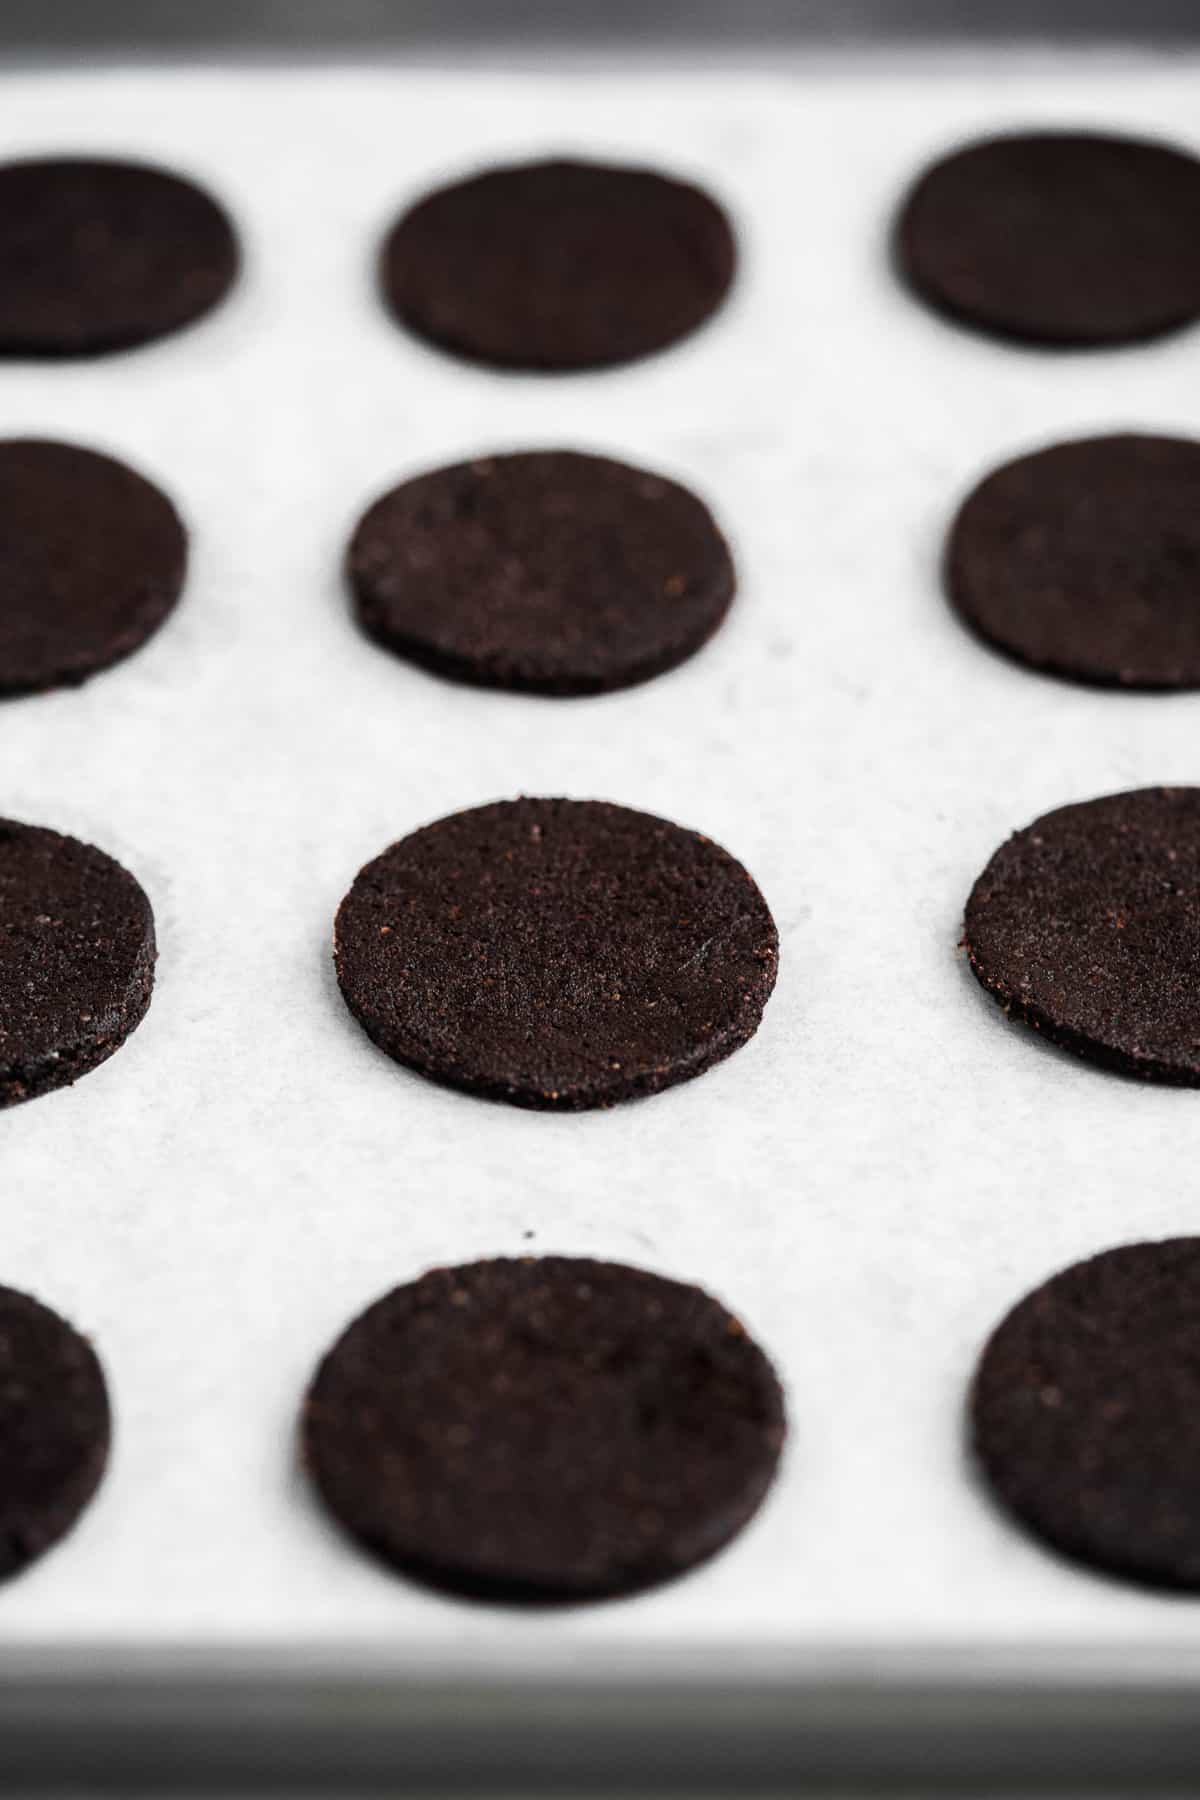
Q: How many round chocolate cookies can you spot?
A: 12